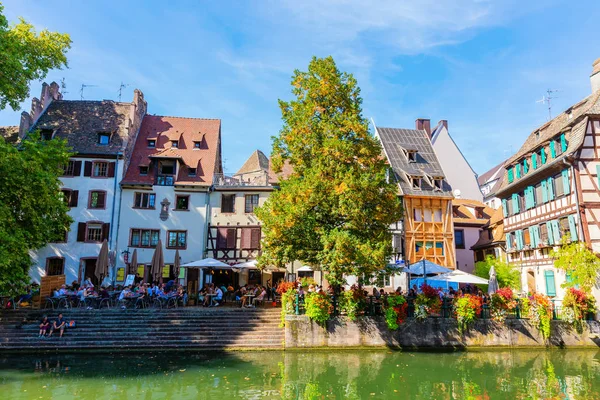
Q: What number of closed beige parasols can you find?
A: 4